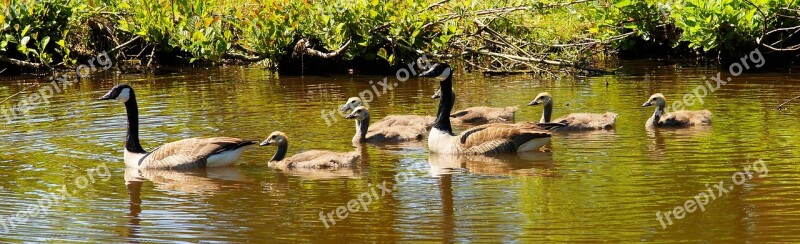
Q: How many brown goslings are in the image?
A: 6